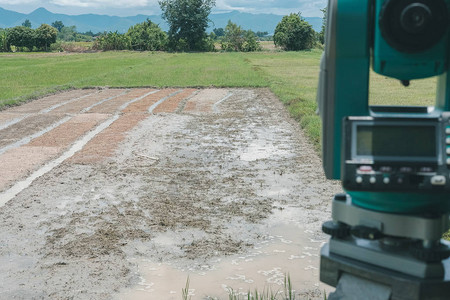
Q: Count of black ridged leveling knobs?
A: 2